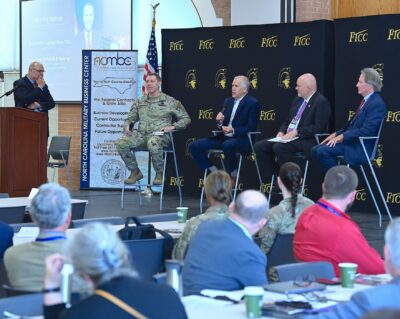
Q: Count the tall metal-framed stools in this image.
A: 4